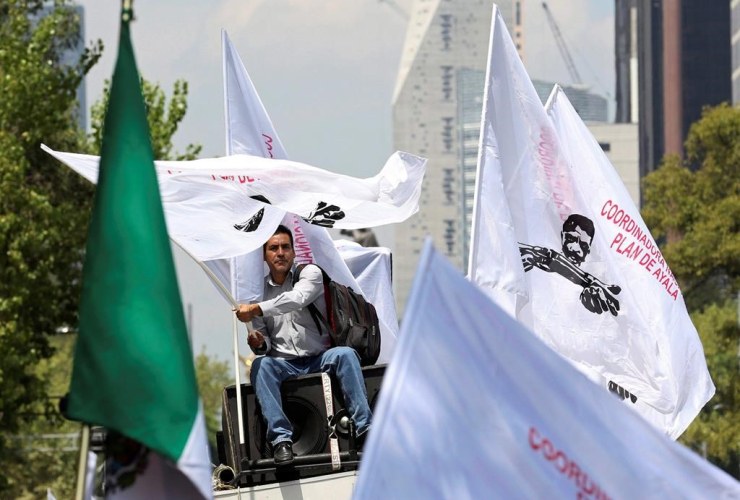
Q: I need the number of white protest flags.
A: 5